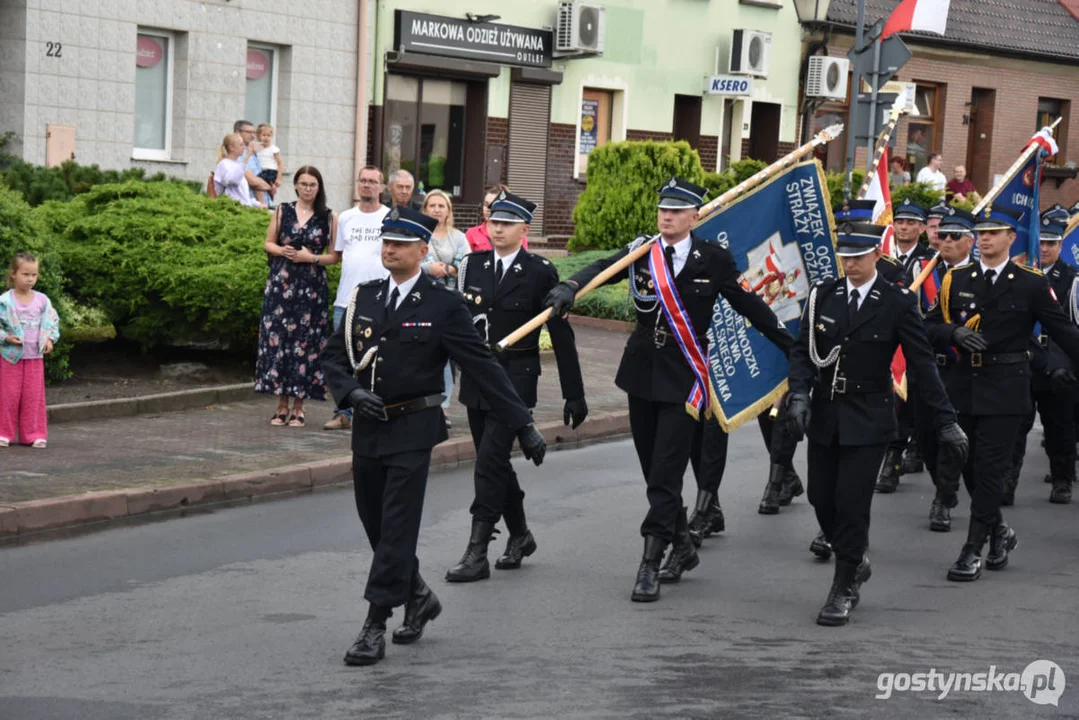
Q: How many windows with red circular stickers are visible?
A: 2